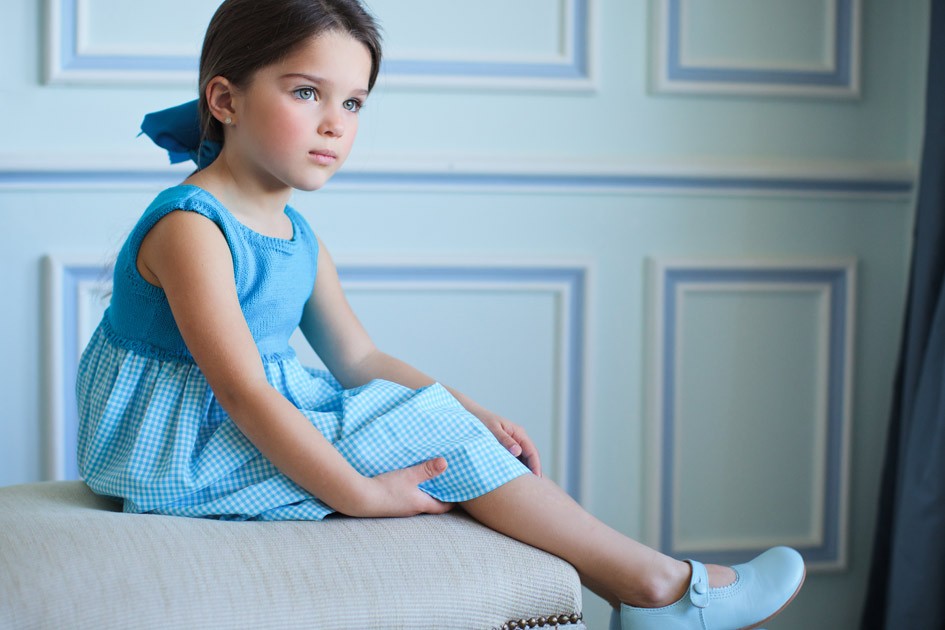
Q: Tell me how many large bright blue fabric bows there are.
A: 1